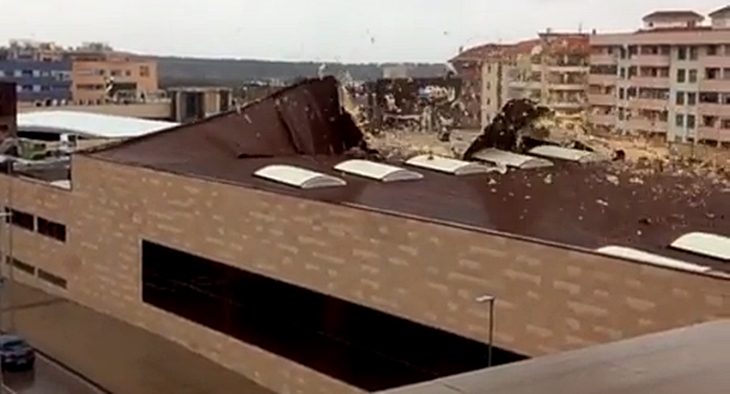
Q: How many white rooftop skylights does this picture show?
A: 7